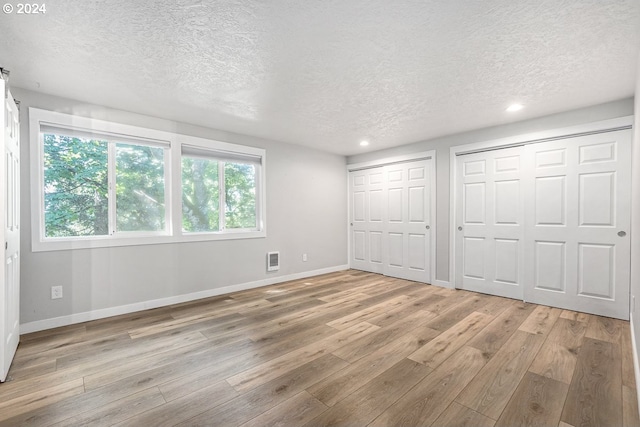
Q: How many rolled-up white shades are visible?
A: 2